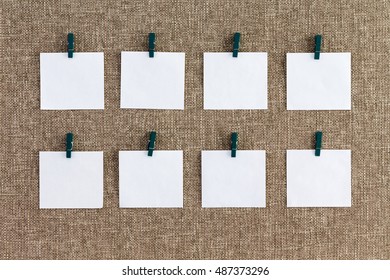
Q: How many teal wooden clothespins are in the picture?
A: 8